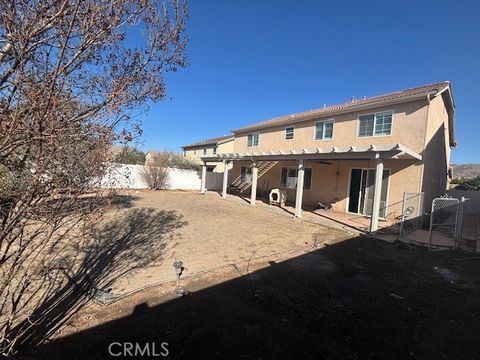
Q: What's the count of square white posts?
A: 5